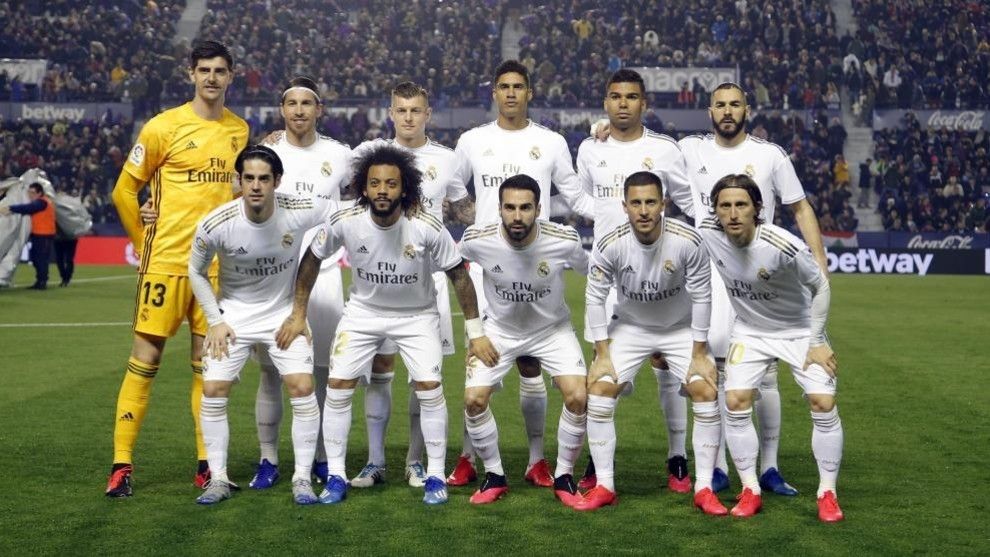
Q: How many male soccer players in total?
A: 11